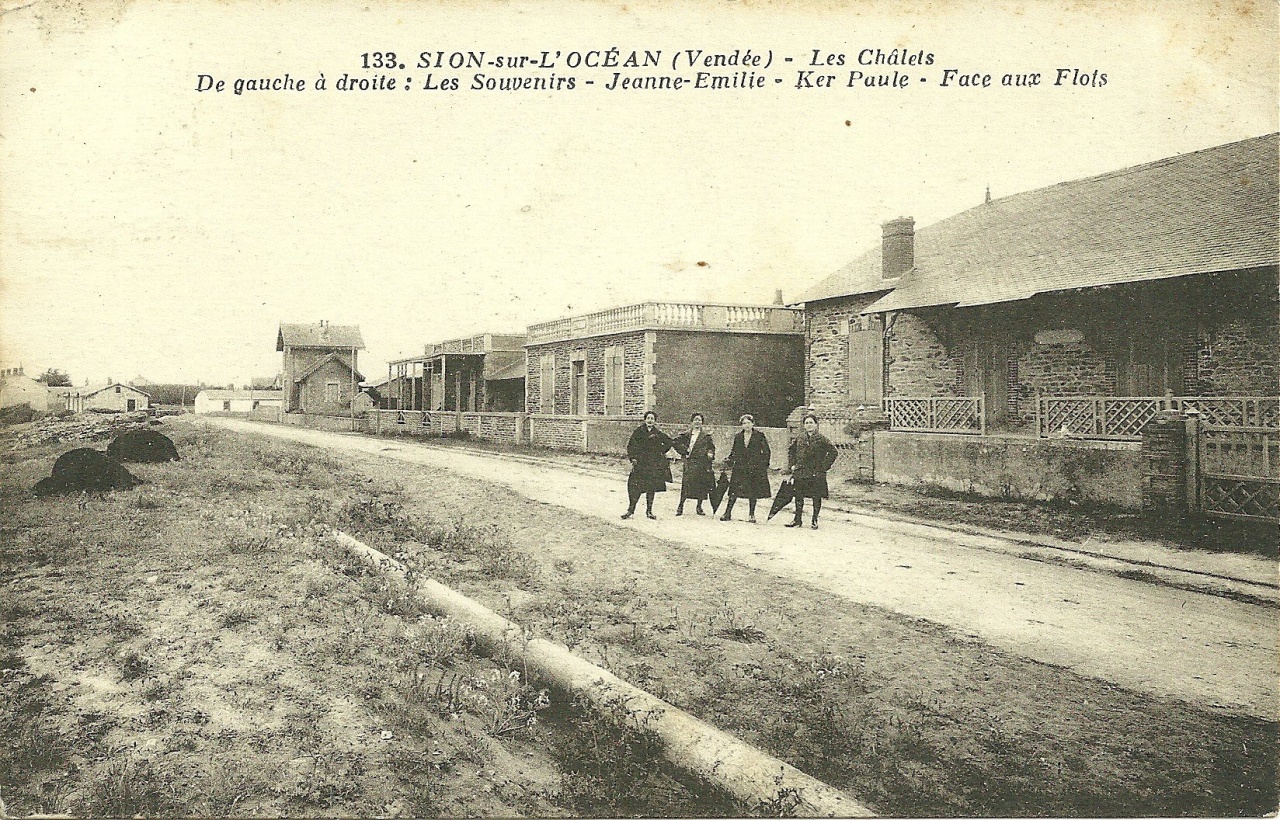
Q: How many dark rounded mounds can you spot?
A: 2